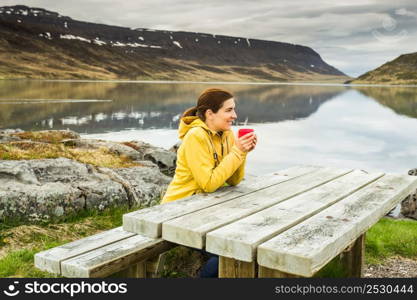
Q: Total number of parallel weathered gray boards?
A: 6